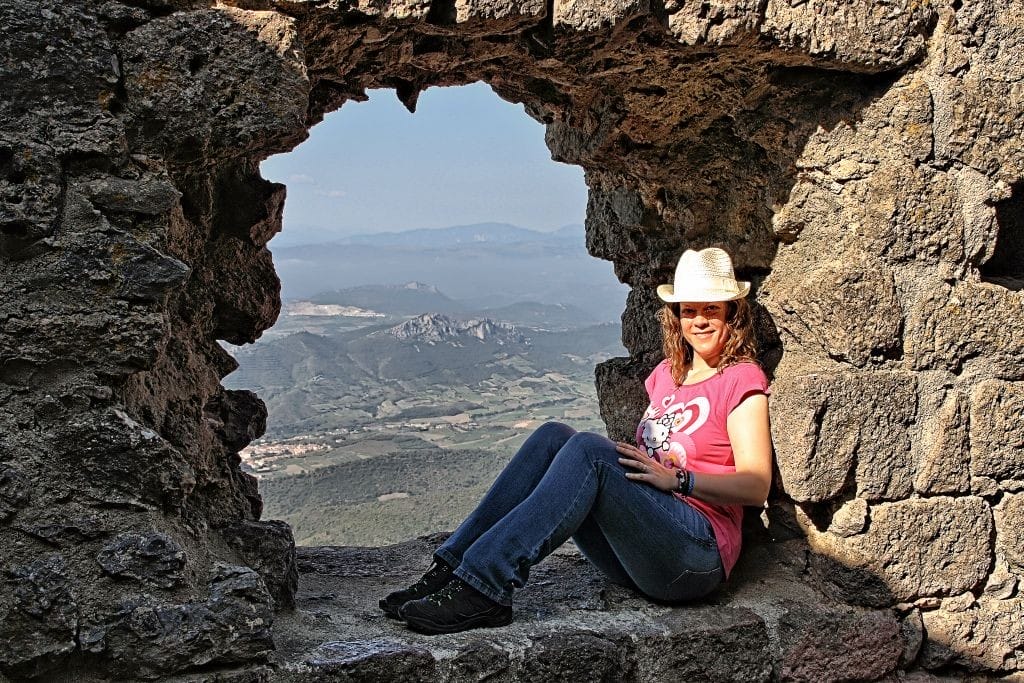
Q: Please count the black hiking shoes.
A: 2